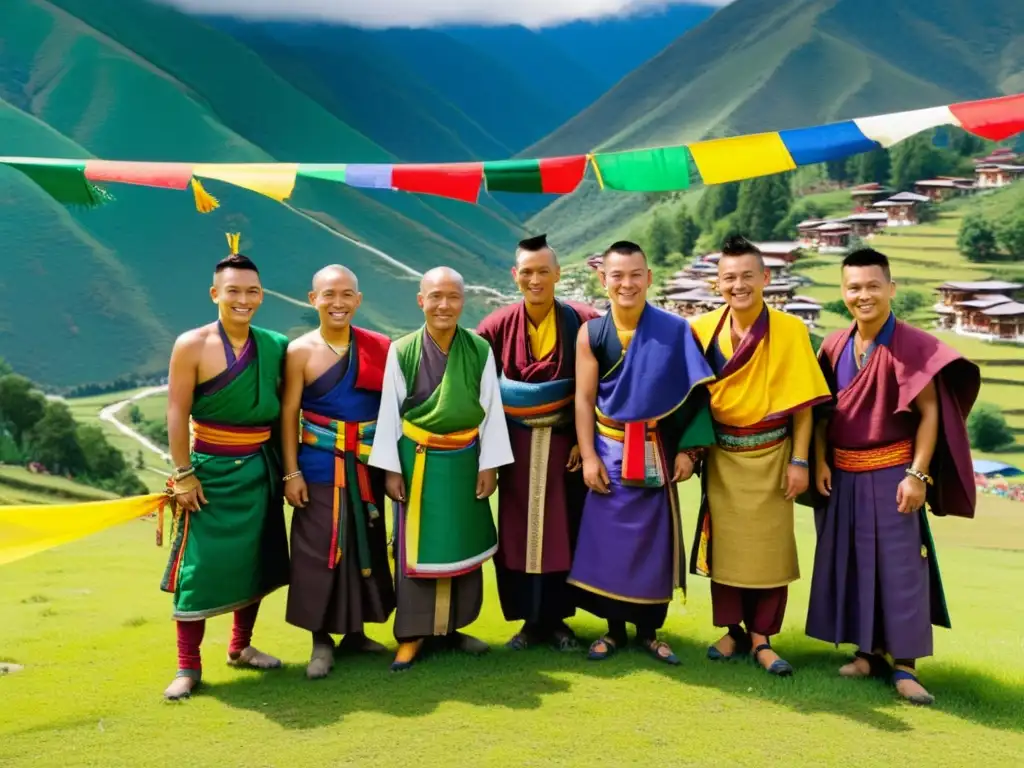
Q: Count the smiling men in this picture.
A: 7